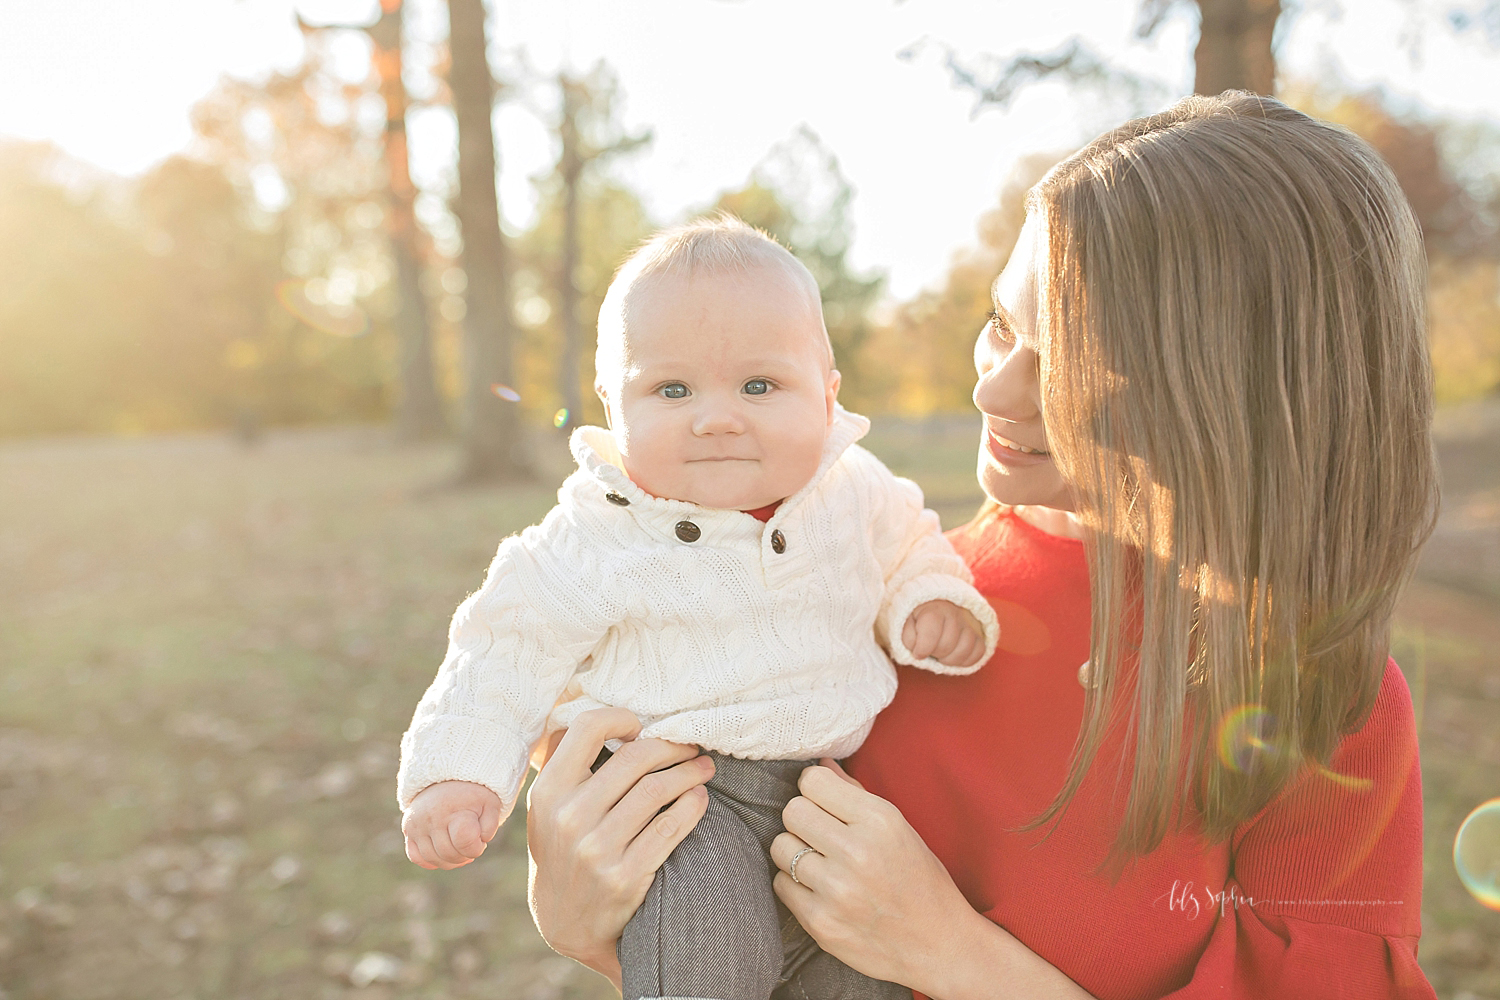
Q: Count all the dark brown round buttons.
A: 3